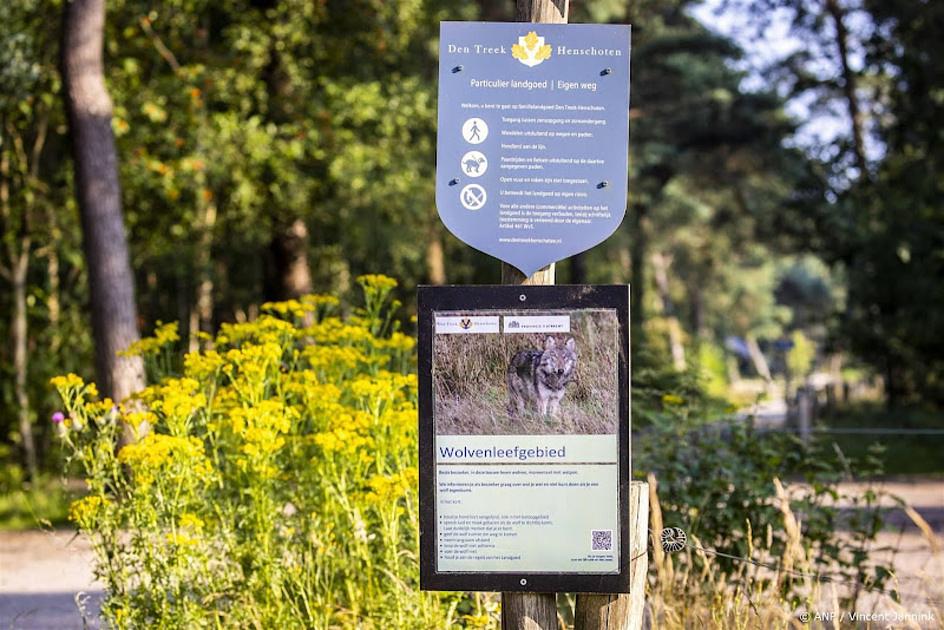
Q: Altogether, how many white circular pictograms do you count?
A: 3